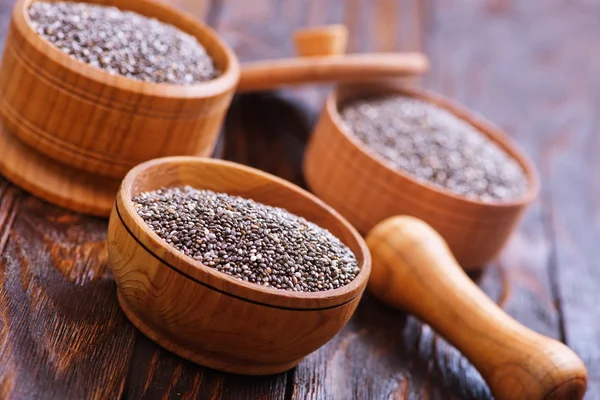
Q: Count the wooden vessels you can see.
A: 3